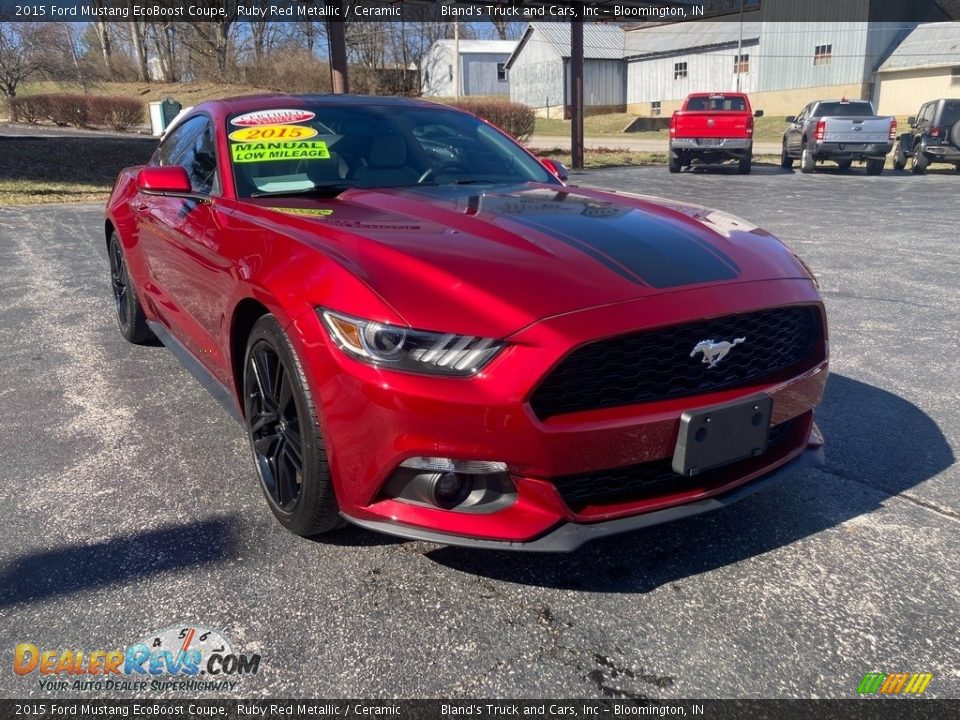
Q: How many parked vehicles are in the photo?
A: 4